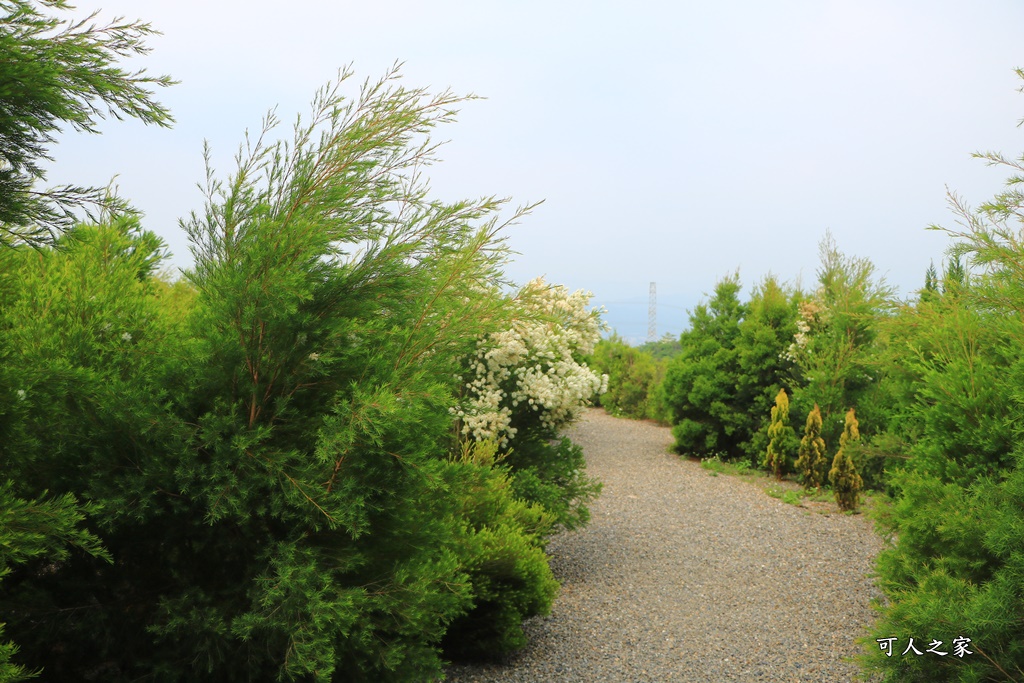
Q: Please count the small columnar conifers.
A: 3